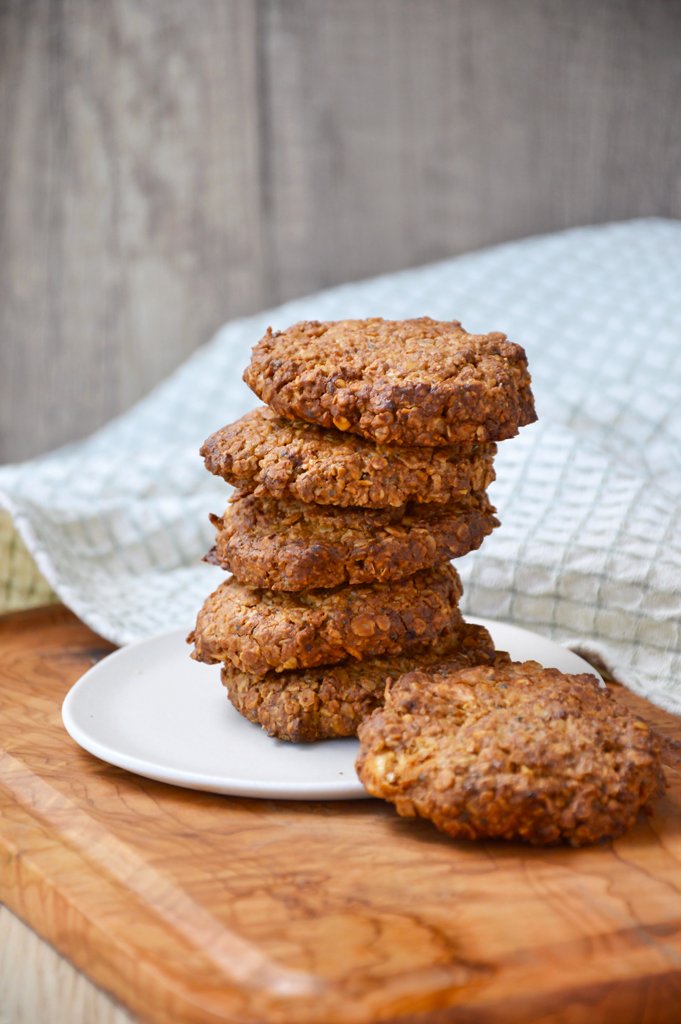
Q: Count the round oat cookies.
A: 6